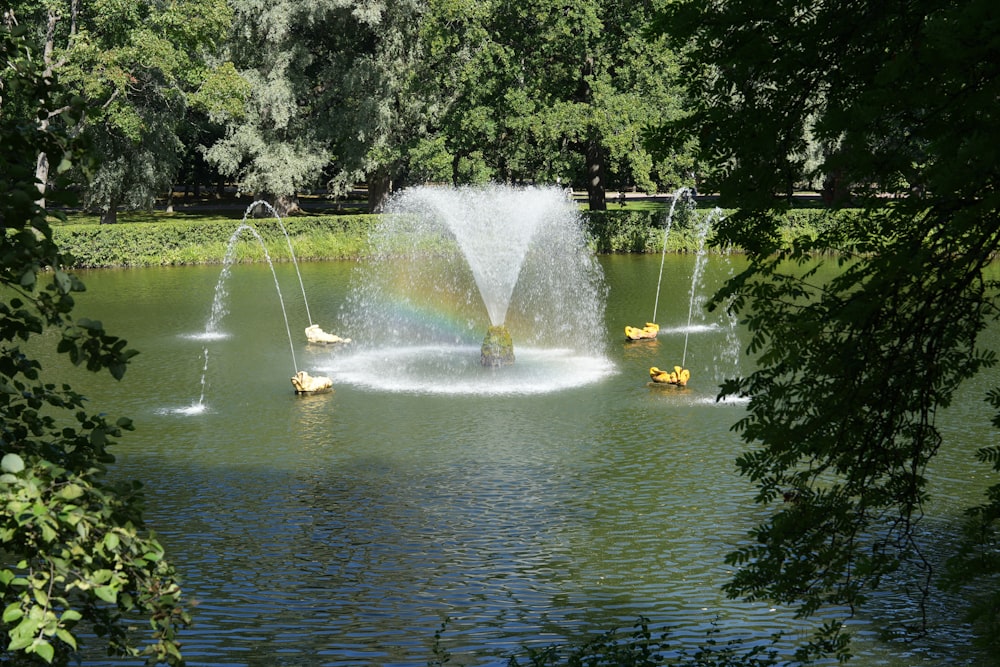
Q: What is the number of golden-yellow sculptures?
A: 4